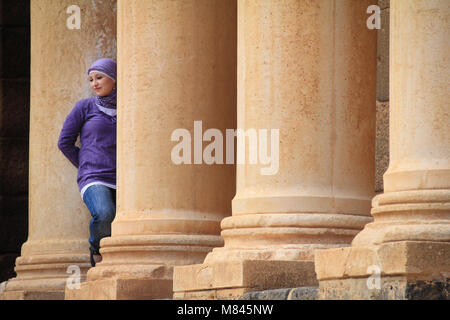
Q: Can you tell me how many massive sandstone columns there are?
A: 4